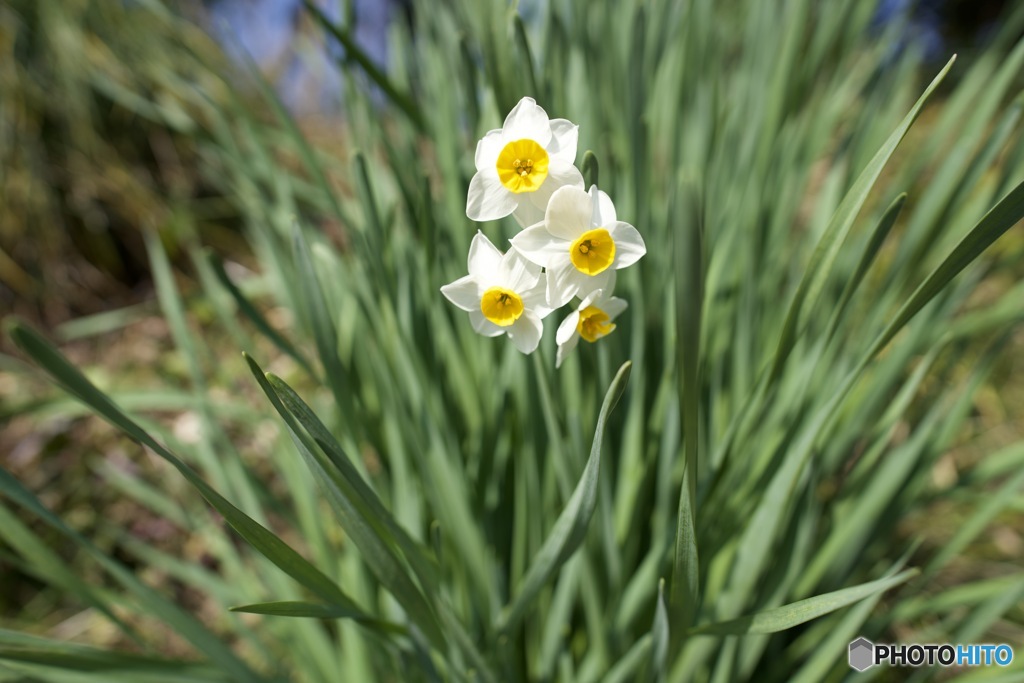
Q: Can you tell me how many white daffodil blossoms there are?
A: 4